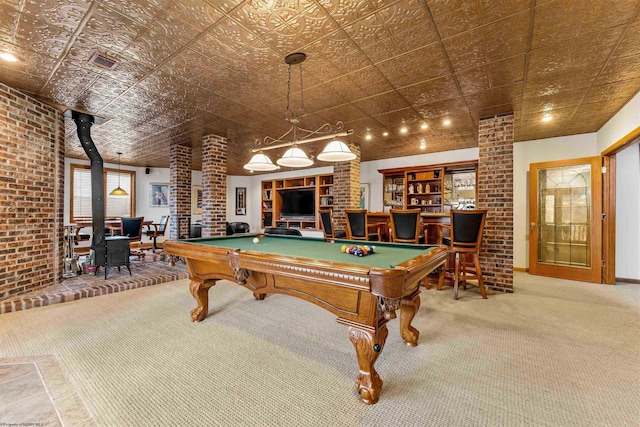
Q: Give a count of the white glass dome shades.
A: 3